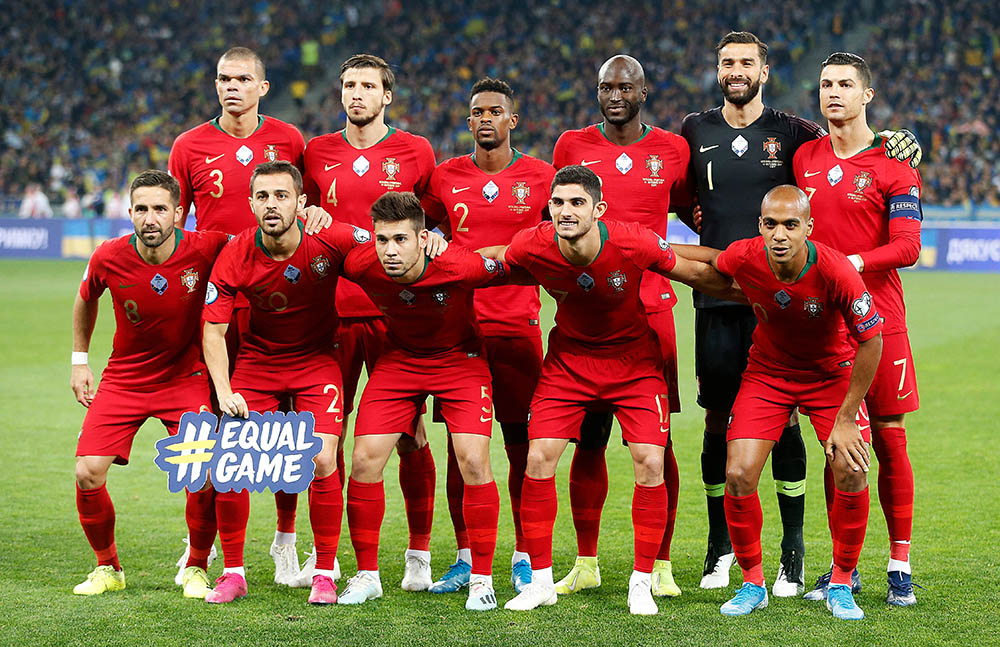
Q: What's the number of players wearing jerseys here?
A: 11